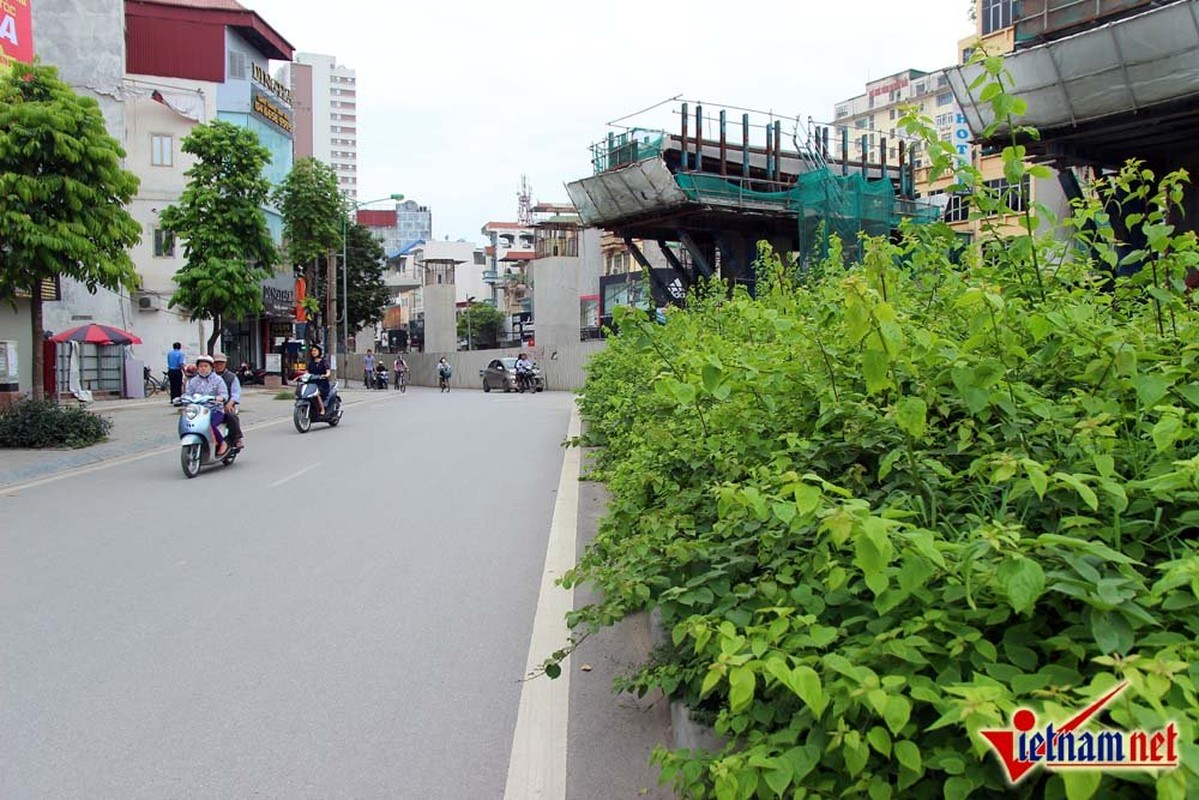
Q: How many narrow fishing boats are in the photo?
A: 0